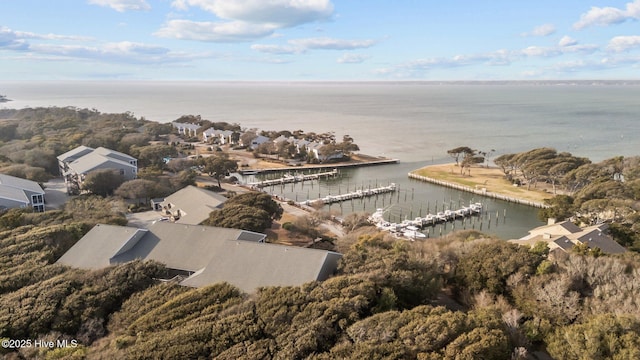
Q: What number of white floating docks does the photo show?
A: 3